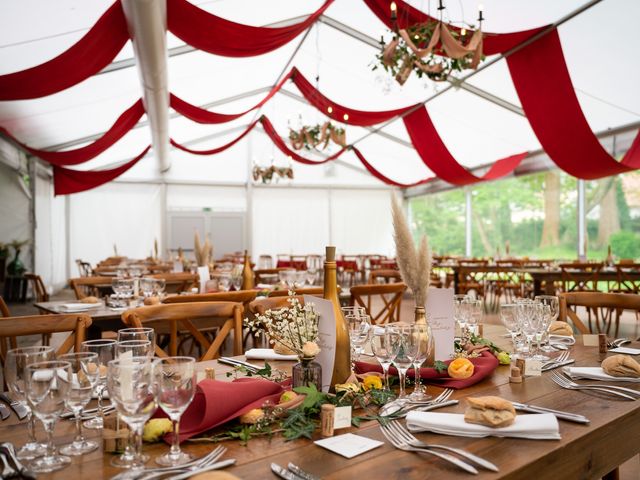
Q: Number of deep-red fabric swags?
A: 12